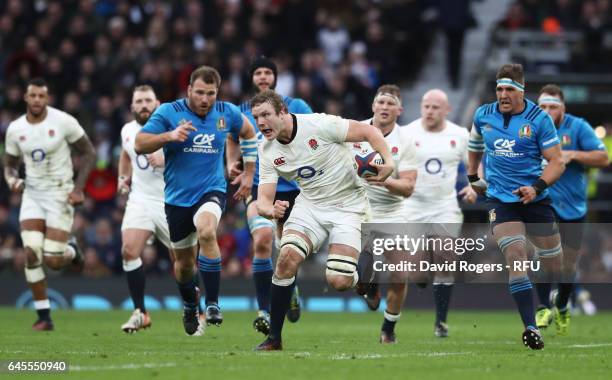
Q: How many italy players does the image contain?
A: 4